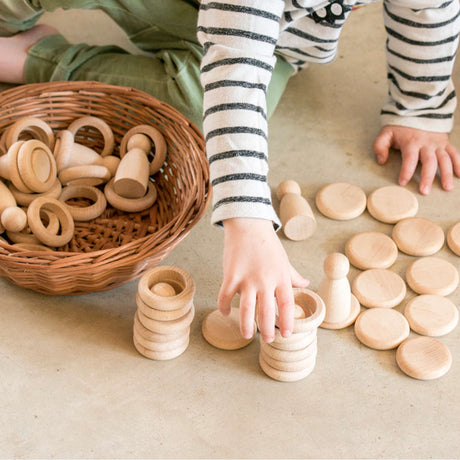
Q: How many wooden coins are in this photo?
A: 12